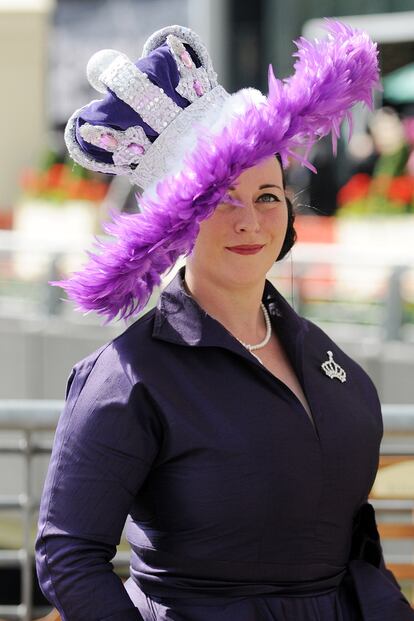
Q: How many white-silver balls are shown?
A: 1